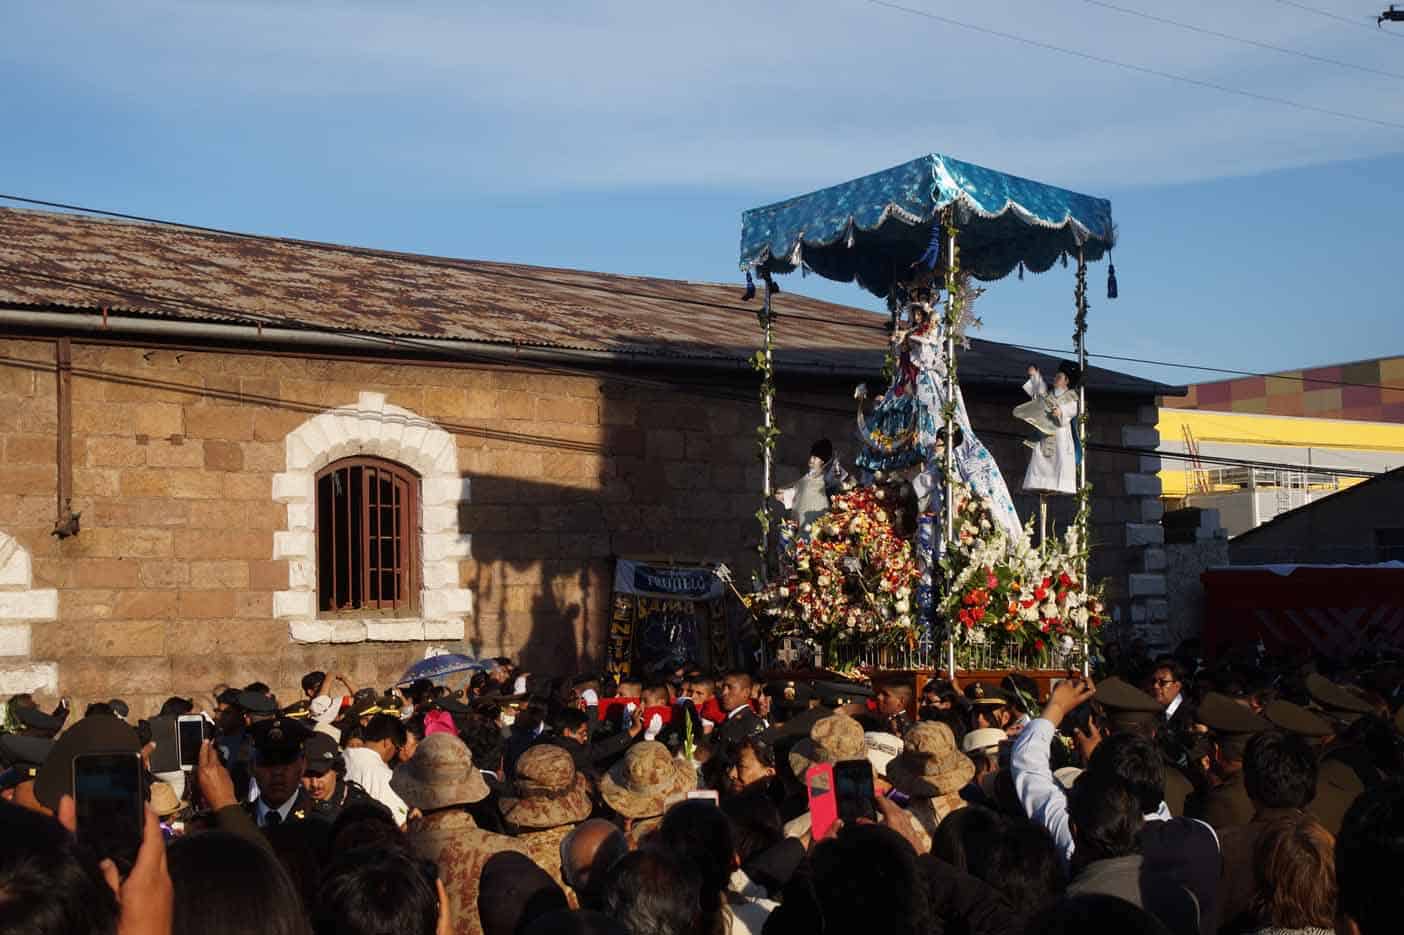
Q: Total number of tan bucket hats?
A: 5